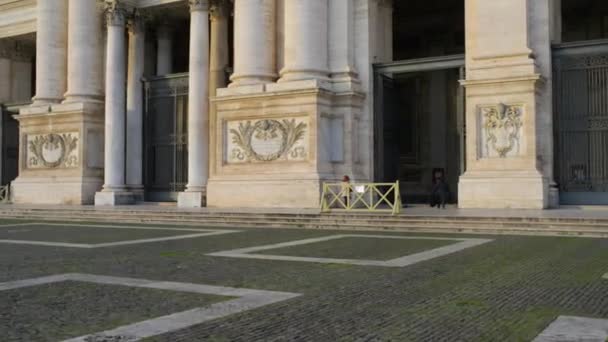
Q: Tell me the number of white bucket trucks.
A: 0